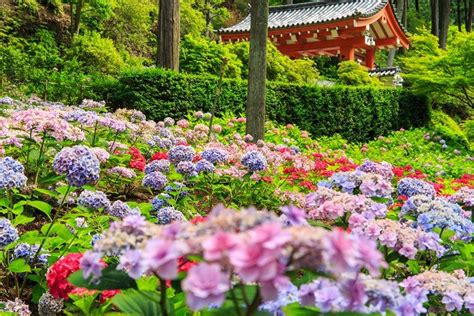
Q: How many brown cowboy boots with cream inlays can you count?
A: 0